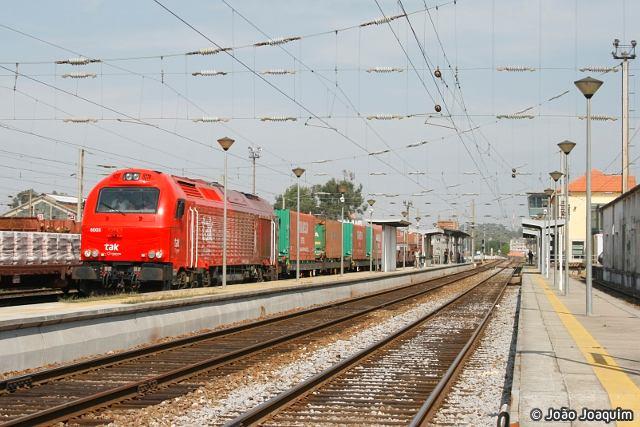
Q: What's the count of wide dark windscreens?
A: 1